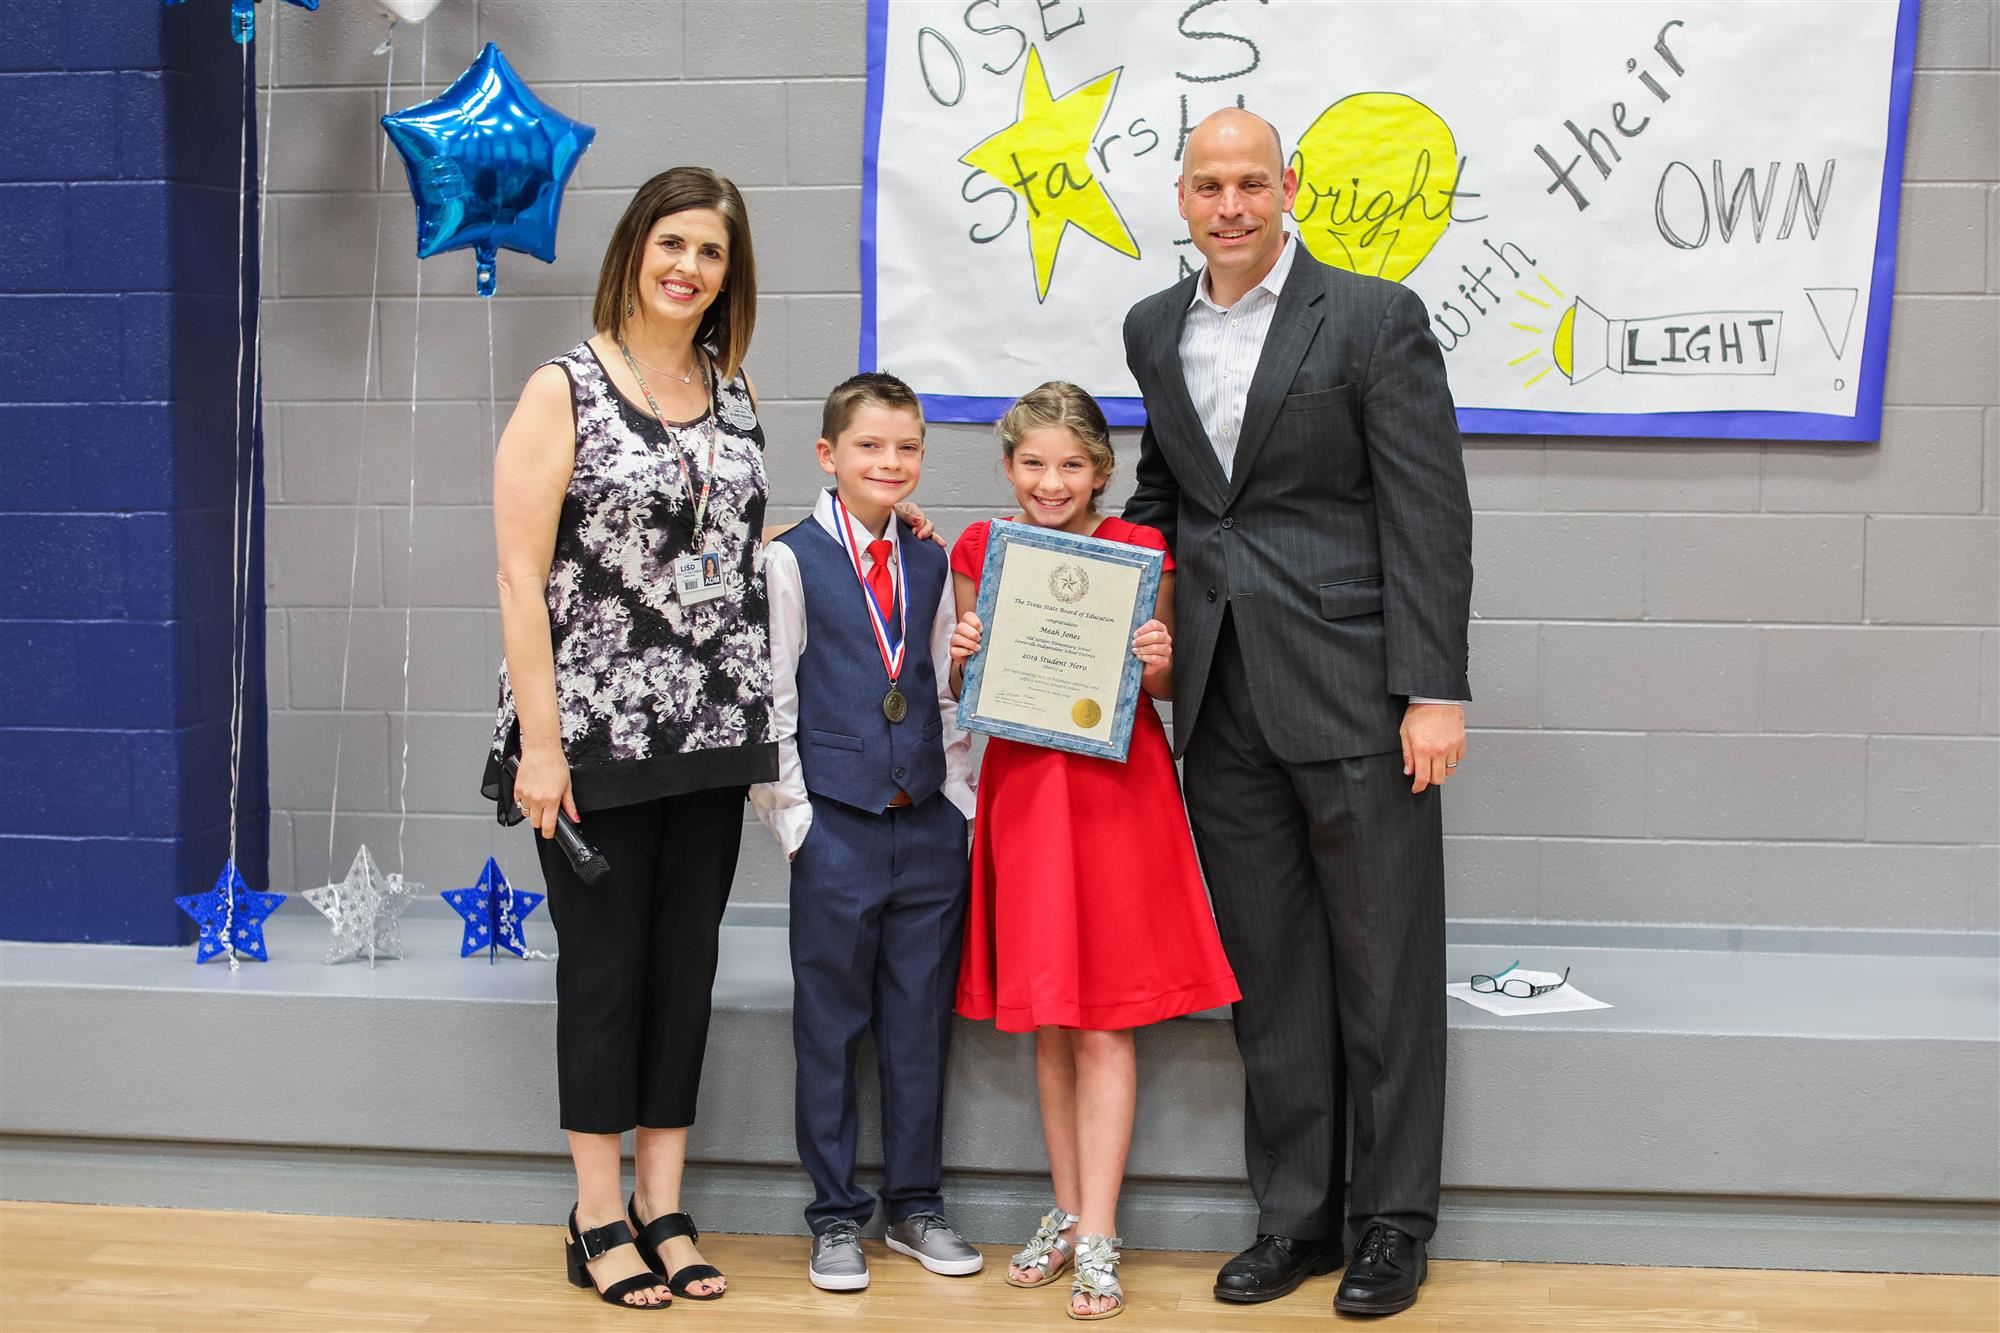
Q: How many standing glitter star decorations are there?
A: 3